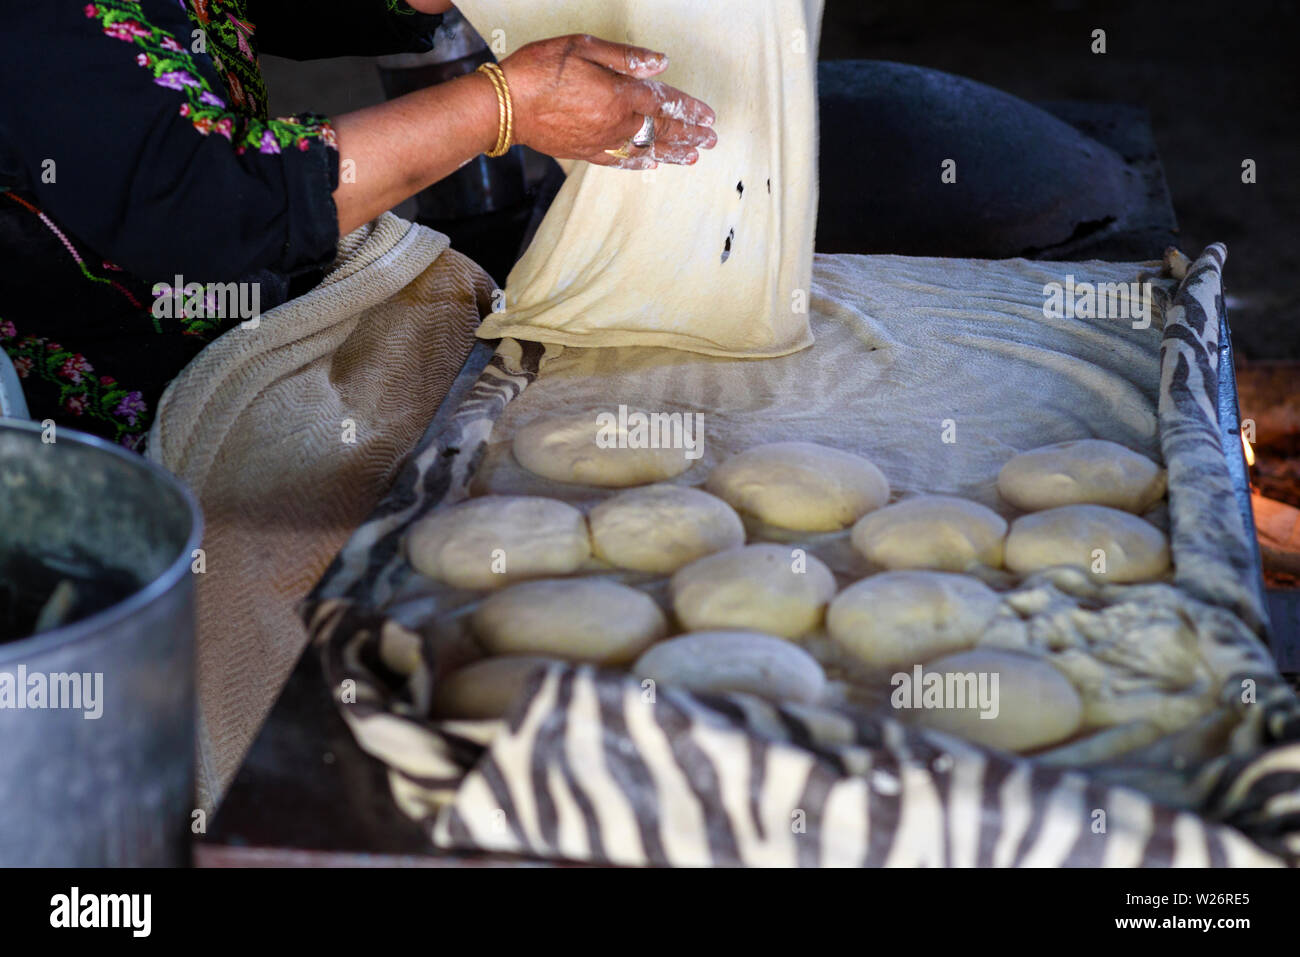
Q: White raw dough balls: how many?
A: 13